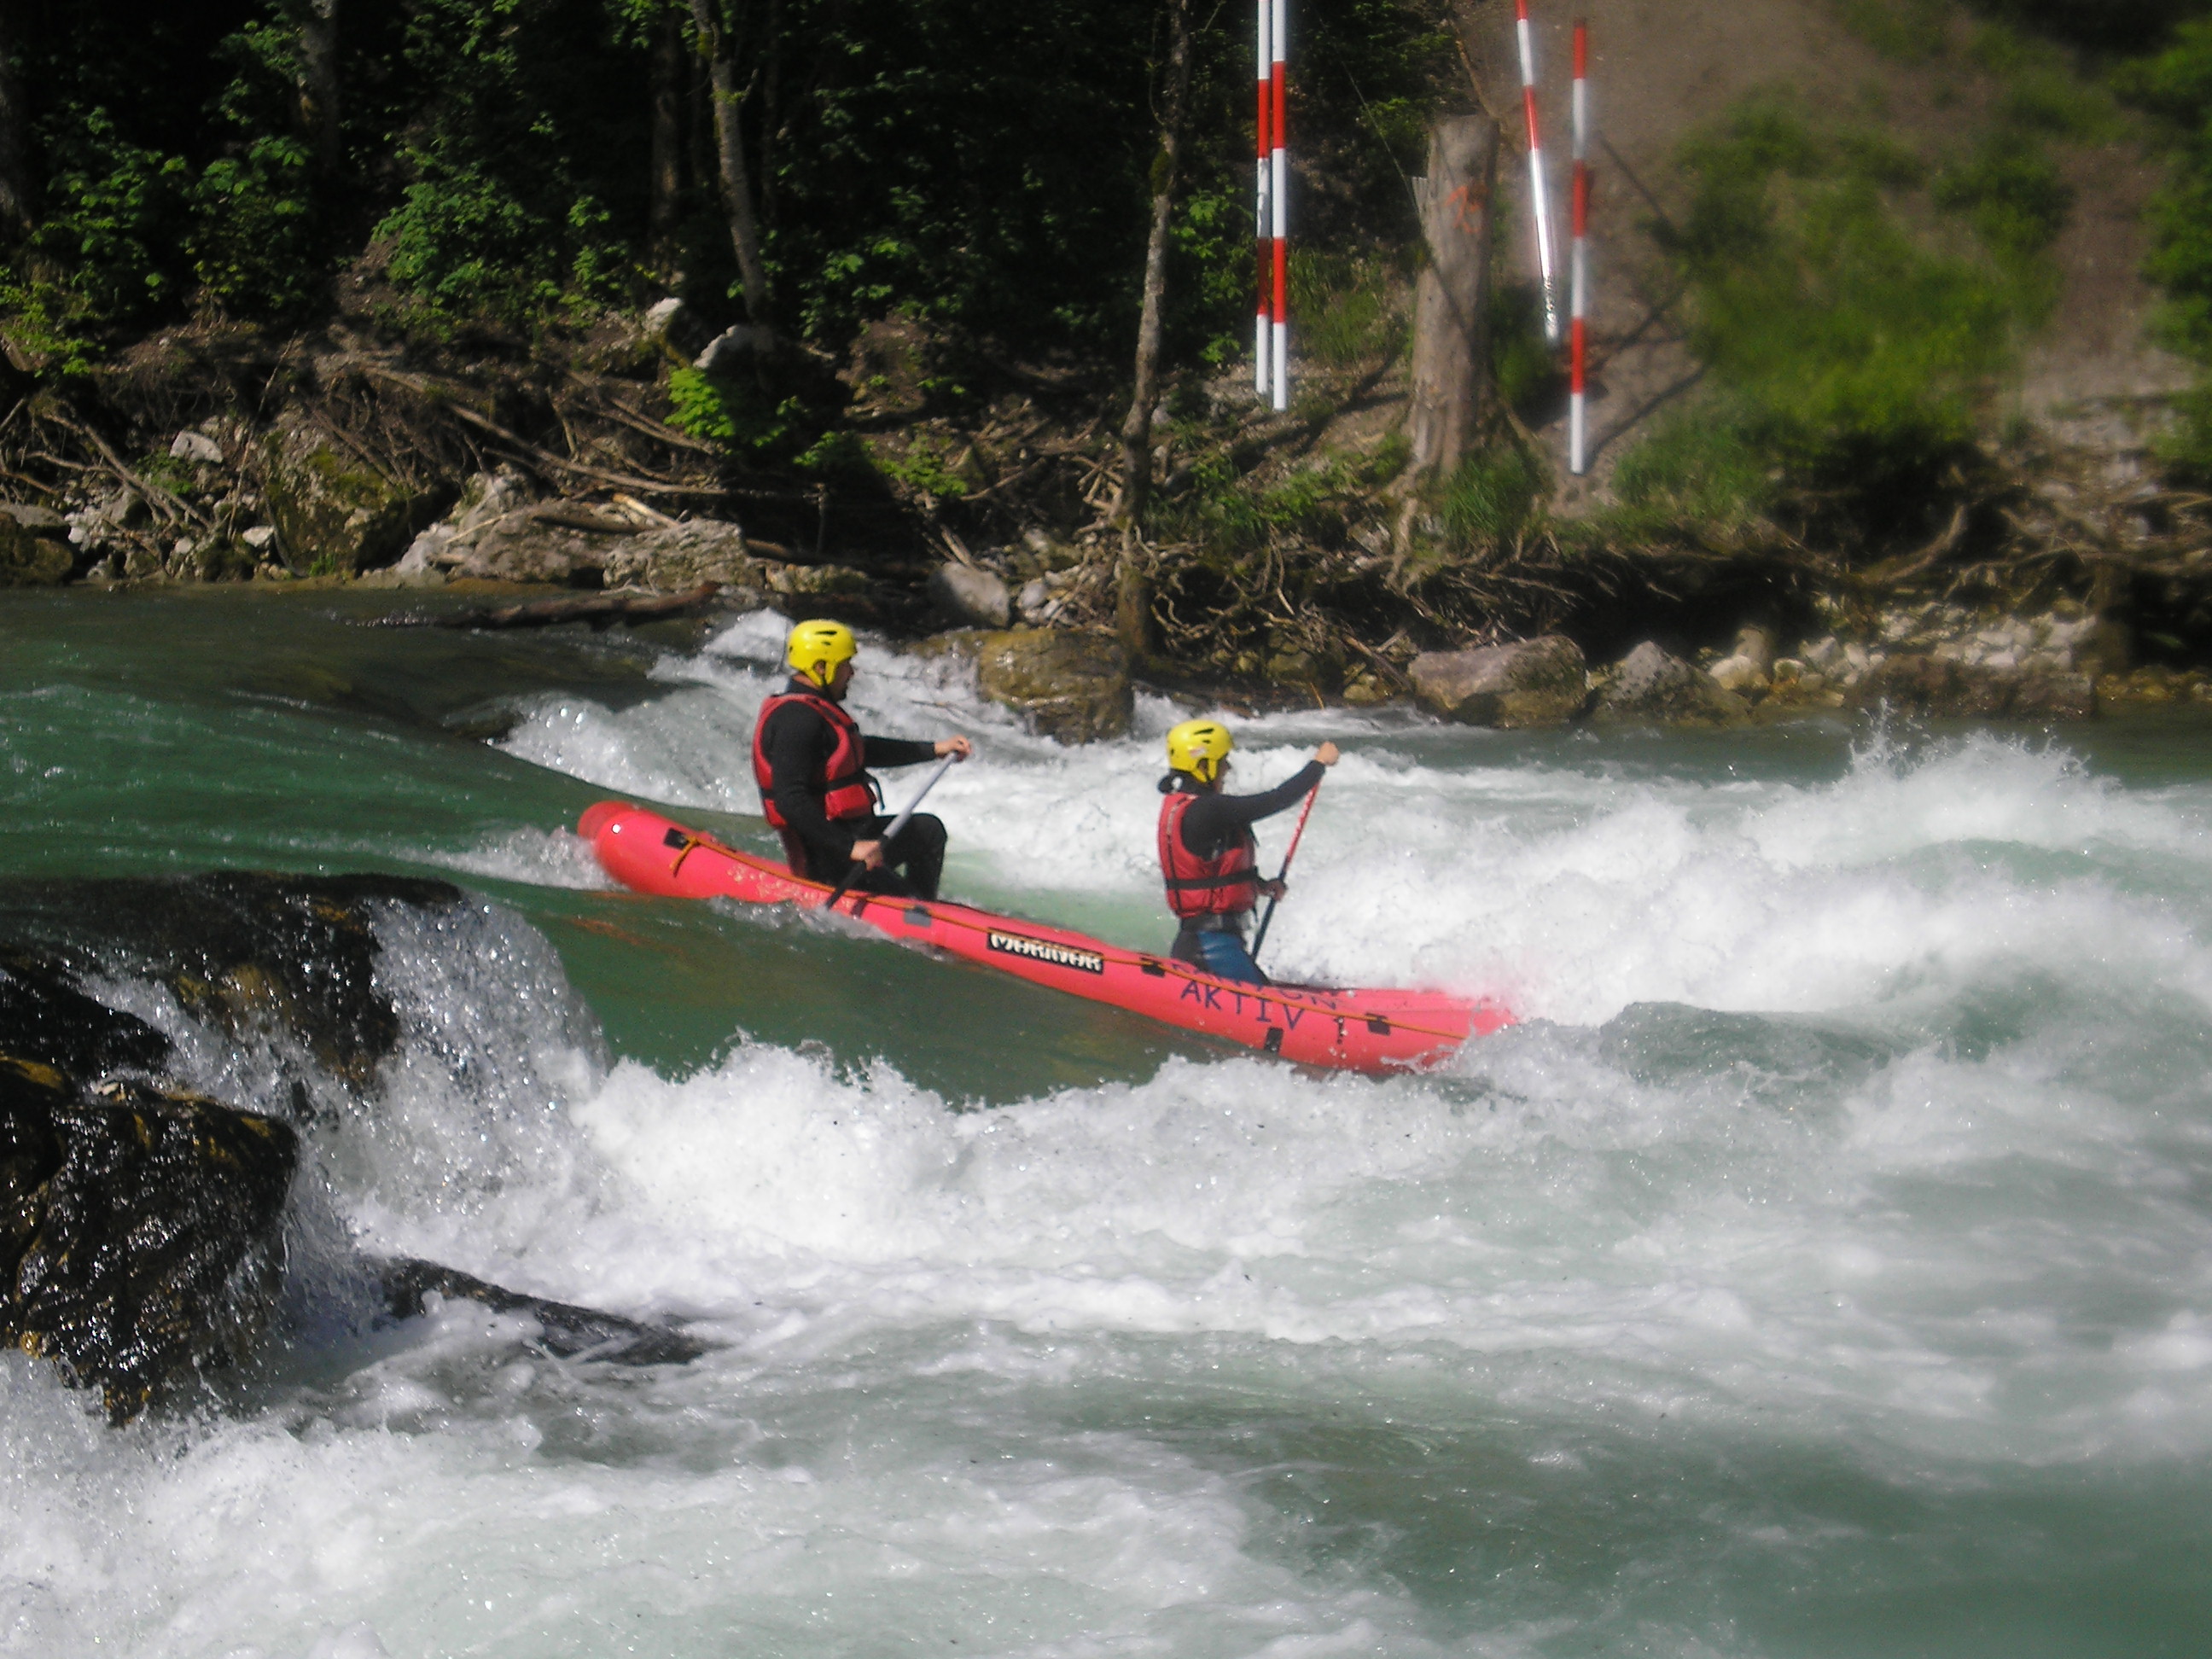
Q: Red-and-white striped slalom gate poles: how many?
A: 4